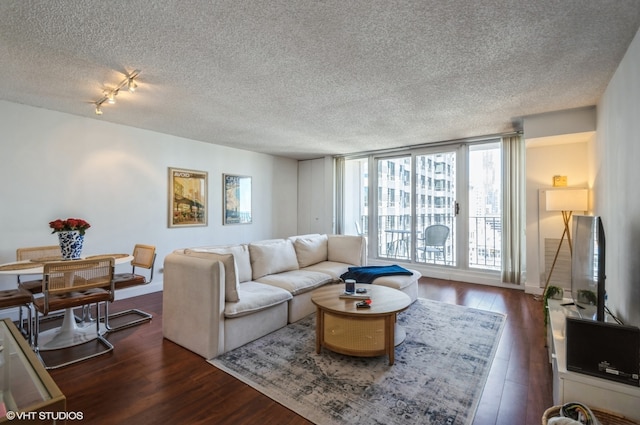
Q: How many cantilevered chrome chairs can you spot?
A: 4